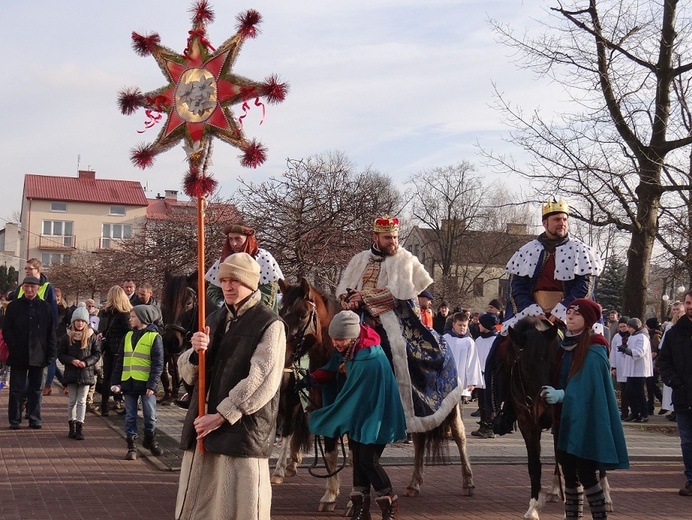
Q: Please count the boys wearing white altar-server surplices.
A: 4